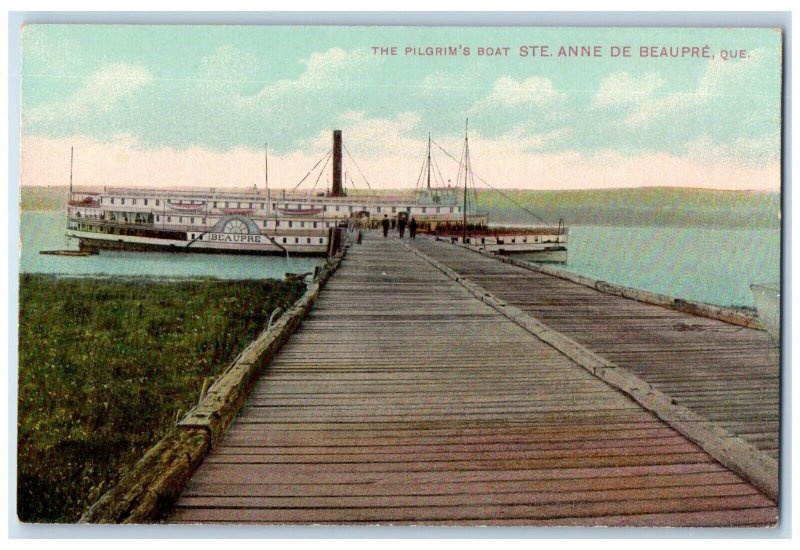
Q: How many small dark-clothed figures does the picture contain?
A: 3